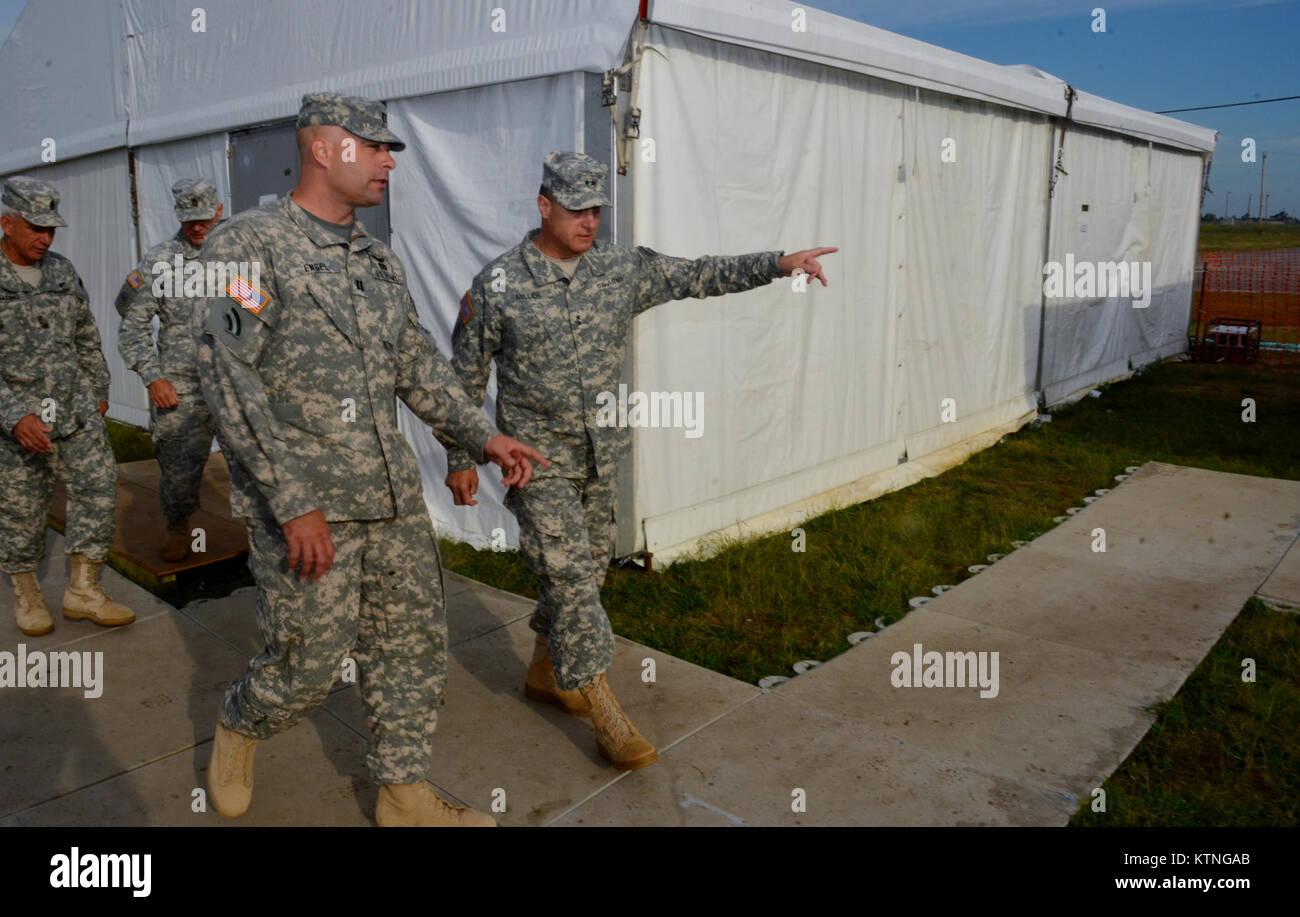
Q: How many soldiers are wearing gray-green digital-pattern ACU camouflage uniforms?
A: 4